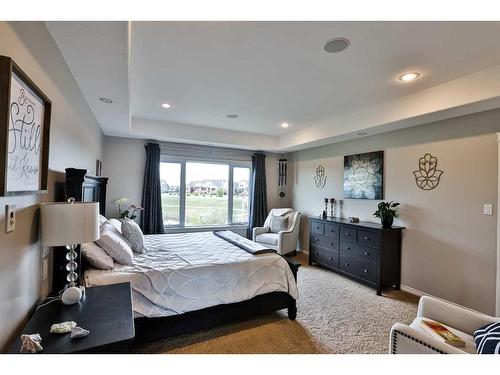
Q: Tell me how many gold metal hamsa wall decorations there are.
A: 2